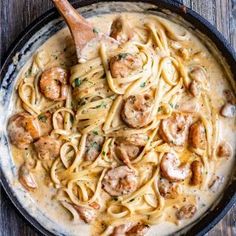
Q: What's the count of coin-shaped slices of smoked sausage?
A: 0